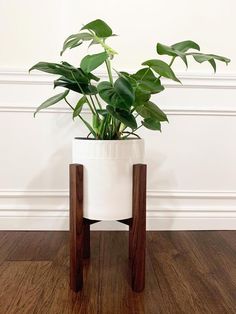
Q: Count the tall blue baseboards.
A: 0